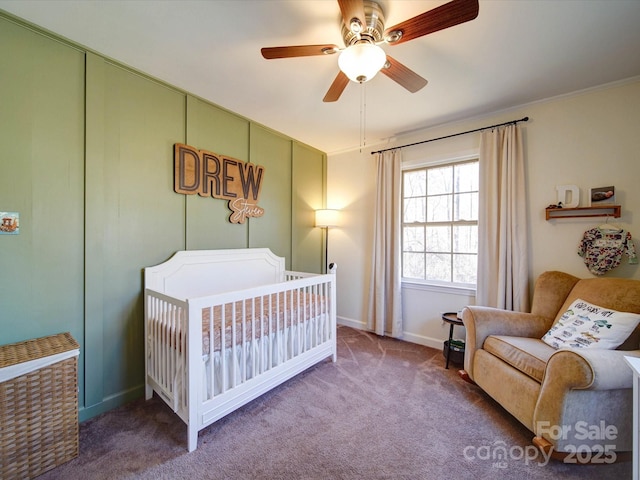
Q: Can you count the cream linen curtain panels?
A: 2